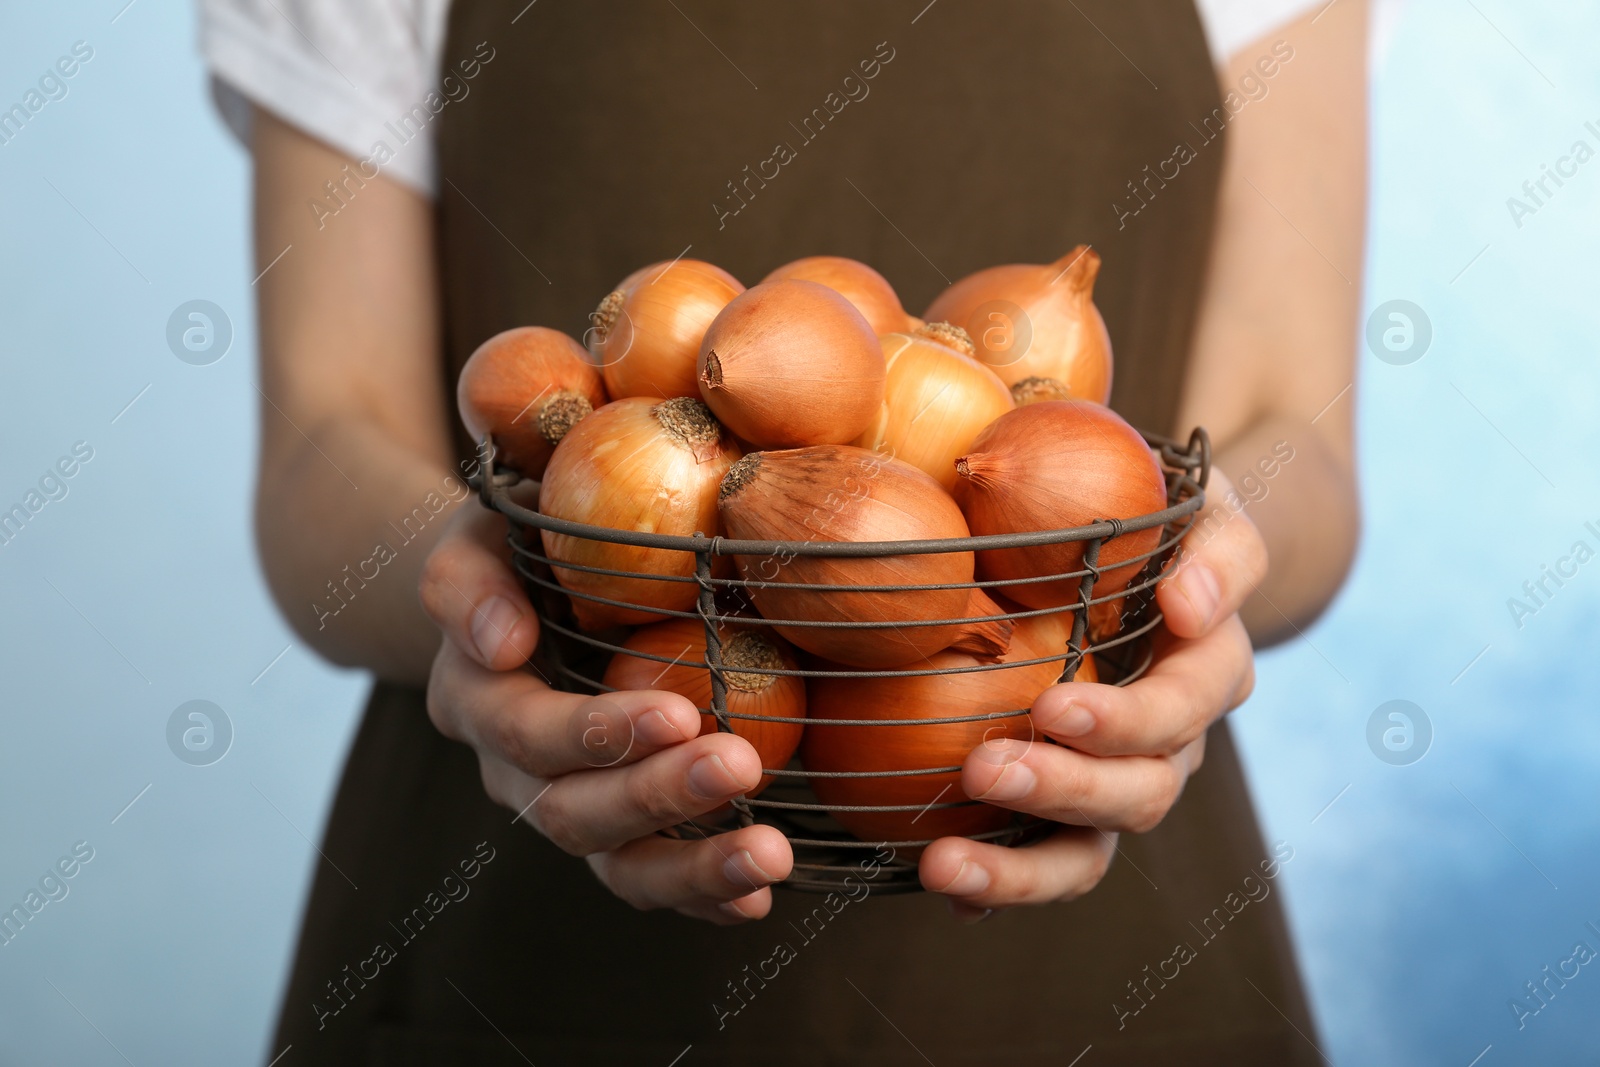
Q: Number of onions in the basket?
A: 12